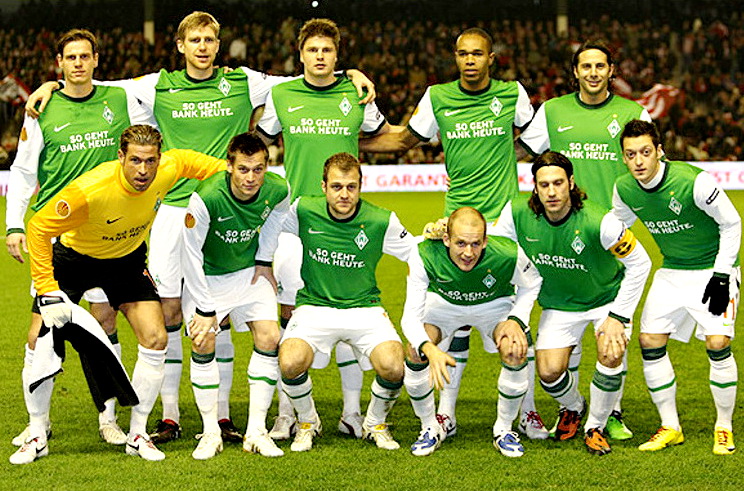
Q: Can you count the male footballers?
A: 11